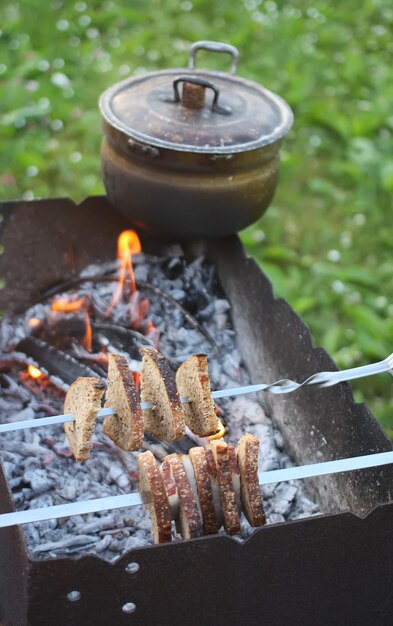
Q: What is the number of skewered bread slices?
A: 9